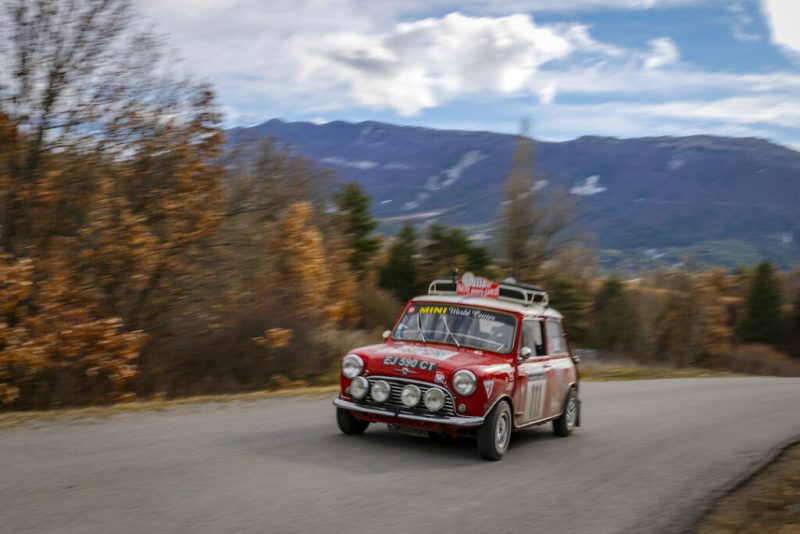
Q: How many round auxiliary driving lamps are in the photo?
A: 4